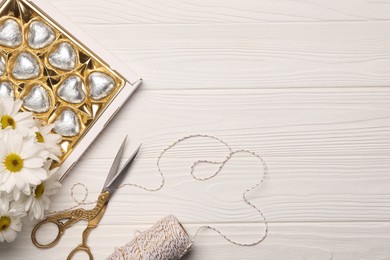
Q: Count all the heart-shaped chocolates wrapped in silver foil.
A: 10